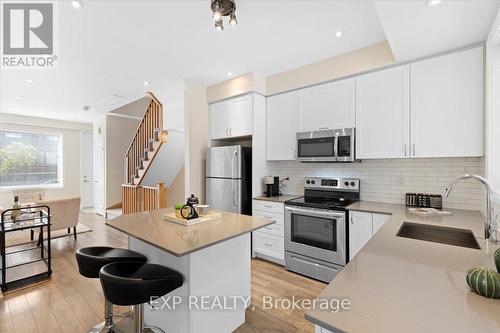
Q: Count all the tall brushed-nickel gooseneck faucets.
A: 1